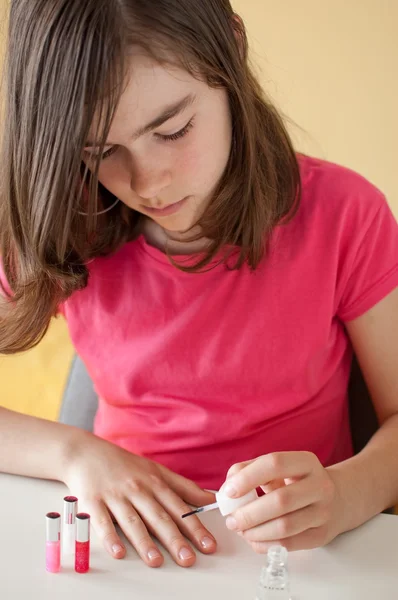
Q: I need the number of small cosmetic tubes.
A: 3